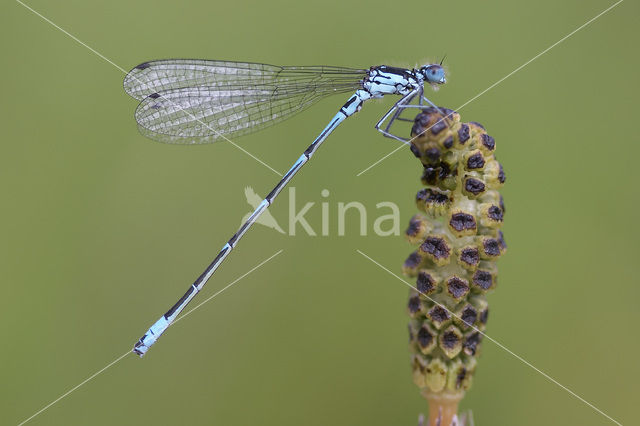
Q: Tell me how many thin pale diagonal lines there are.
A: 4